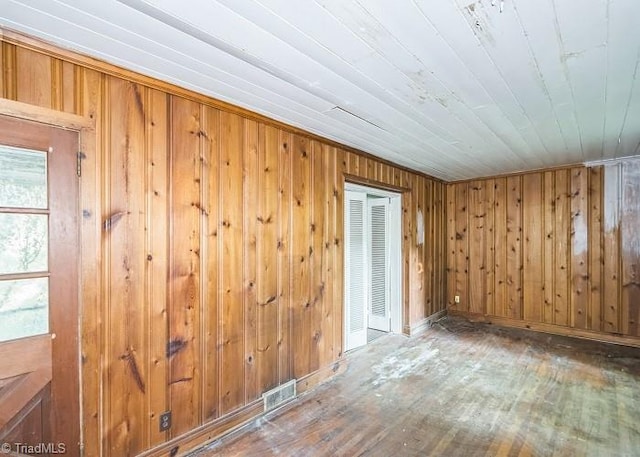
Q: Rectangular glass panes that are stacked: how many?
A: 3